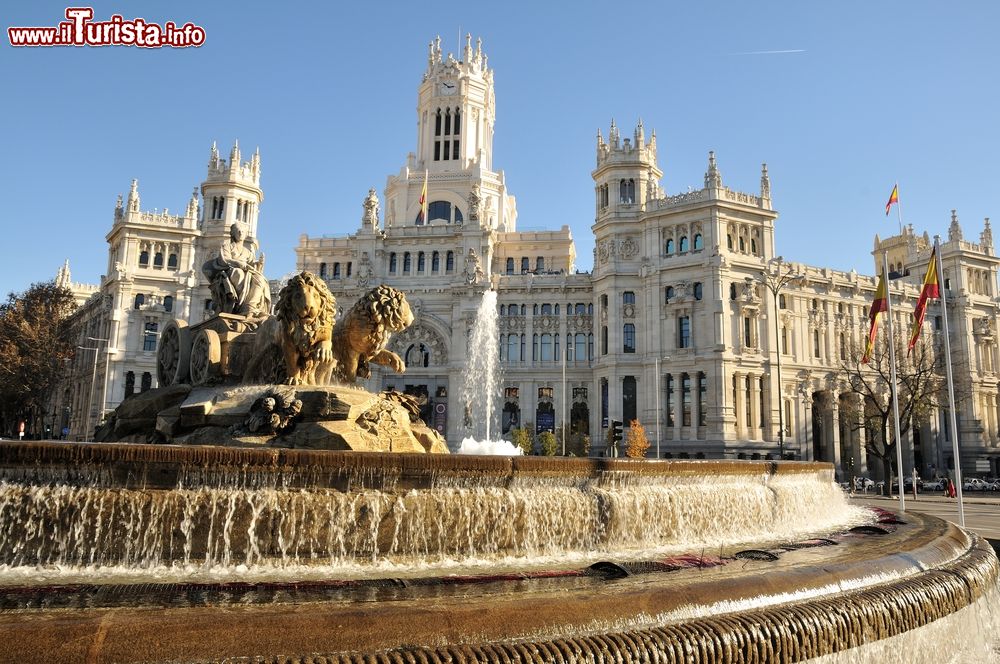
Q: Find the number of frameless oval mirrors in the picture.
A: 0